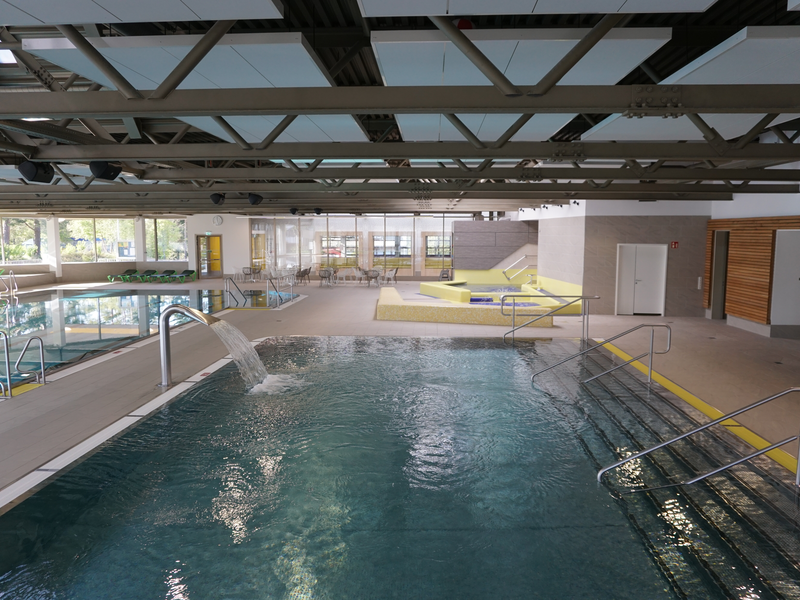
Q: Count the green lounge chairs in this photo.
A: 4